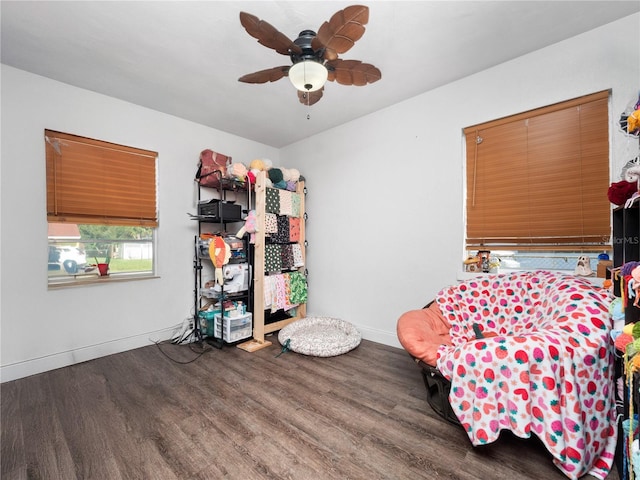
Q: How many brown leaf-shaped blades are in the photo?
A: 5